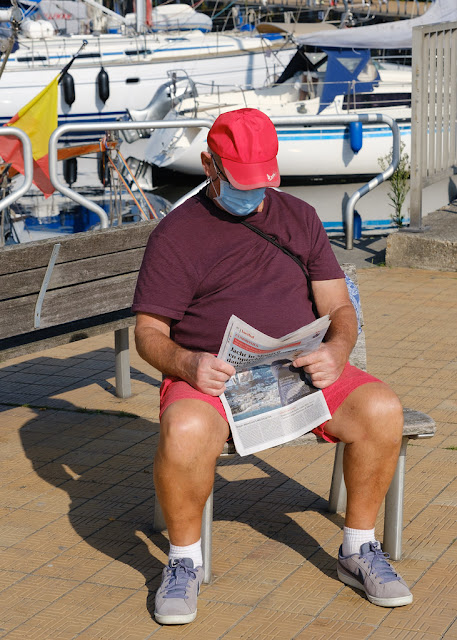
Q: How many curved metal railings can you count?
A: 3